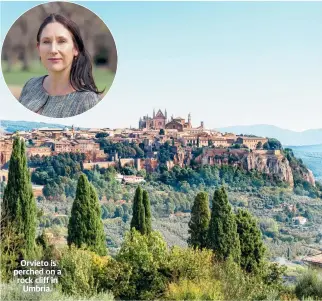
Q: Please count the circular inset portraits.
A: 1